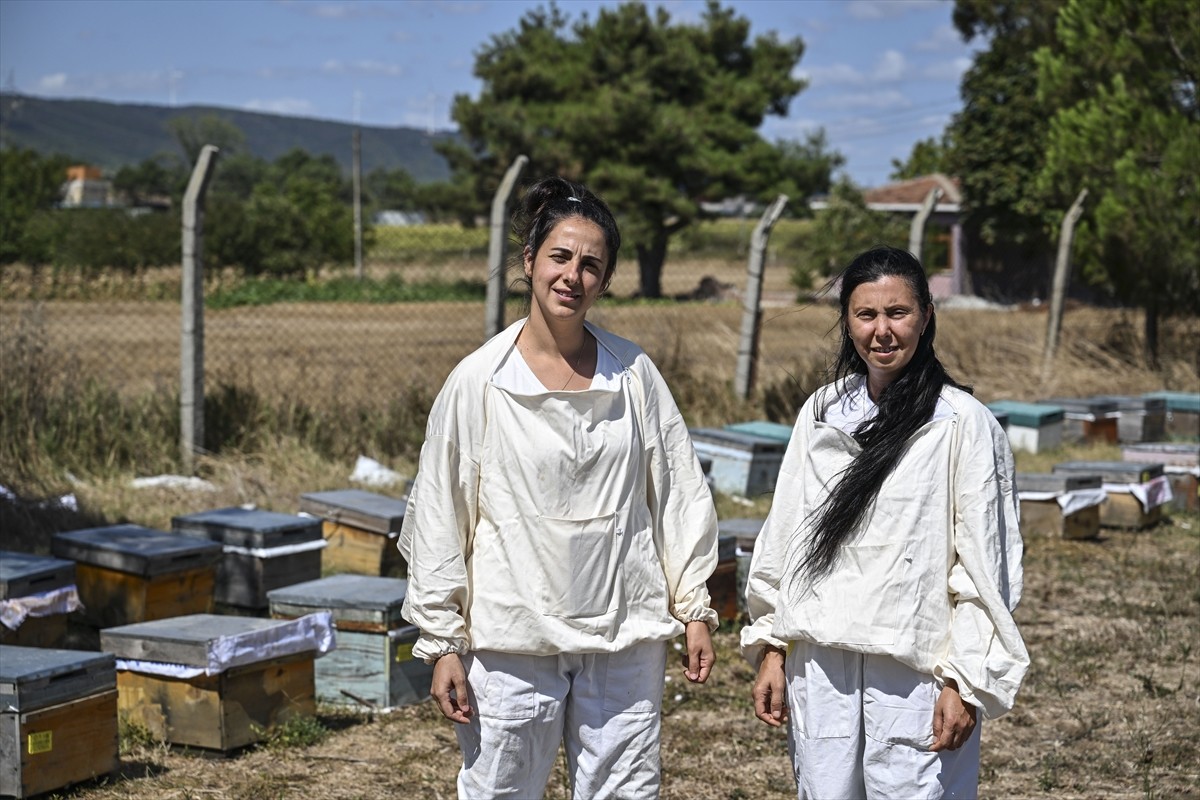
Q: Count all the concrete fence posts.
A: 5